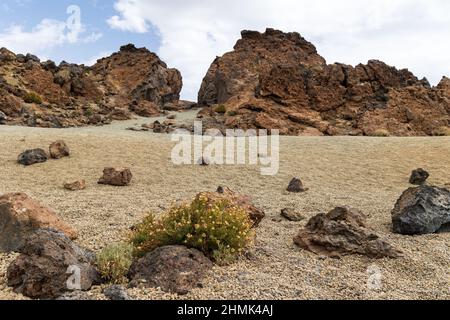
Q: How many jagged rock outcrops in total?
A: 2